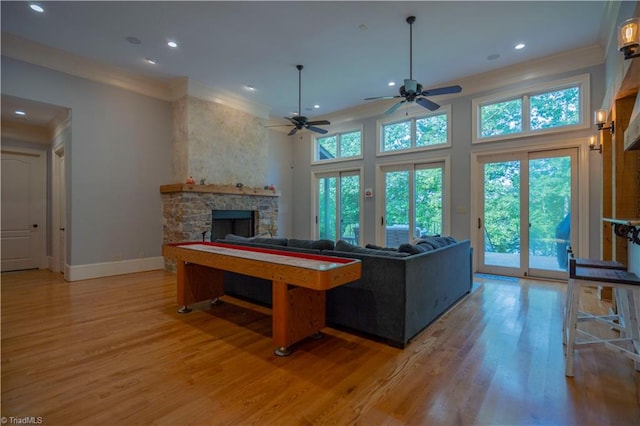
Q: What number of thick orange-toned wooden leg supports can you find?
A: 2